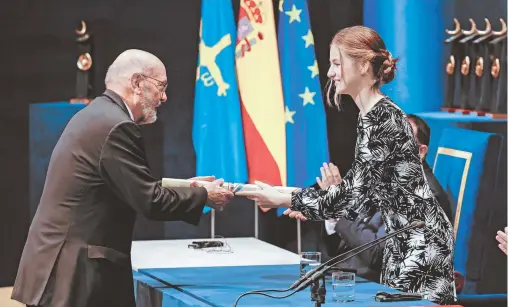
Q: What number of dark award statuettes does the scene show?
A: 5